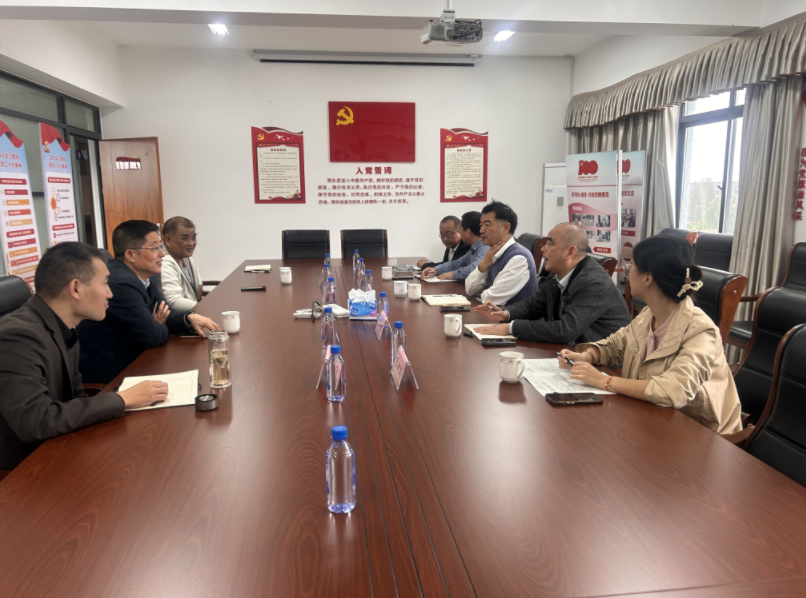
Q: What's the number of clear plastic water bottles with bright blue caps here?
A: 11